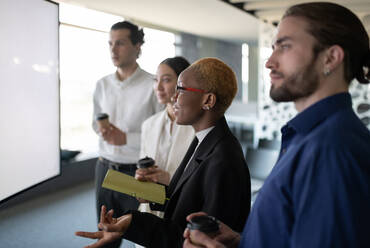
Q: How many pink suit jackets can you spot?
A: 0